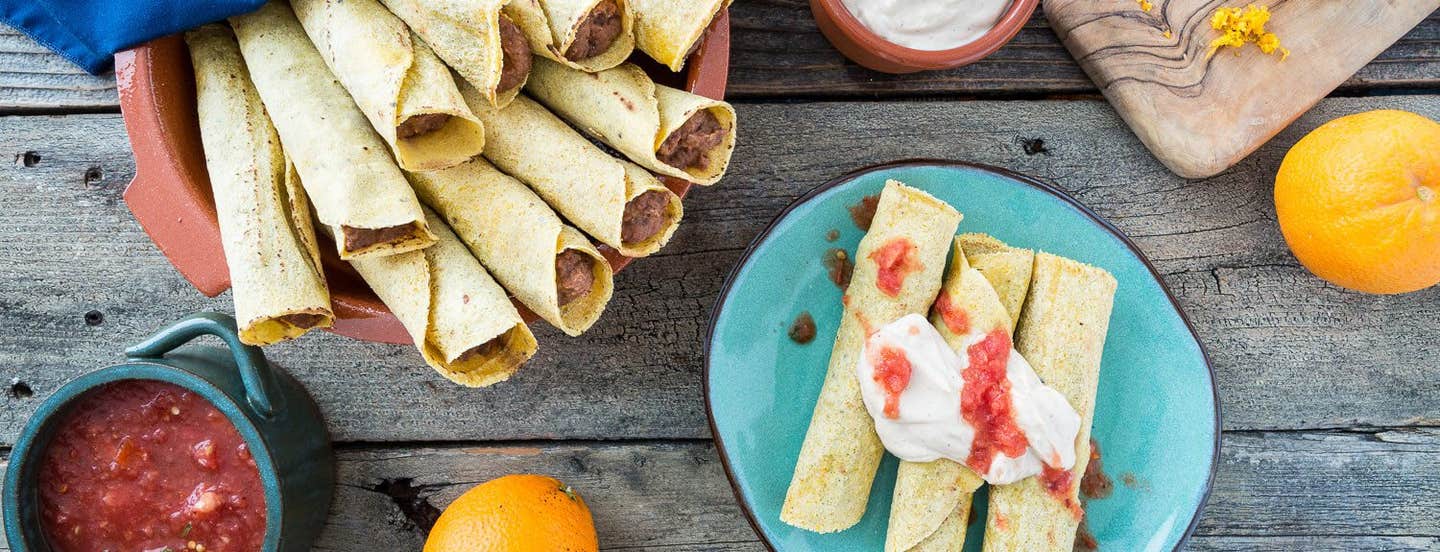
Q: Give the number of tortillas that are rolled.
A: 13